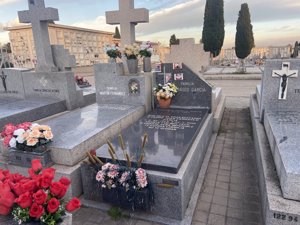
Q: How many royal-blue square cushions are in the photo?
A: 0